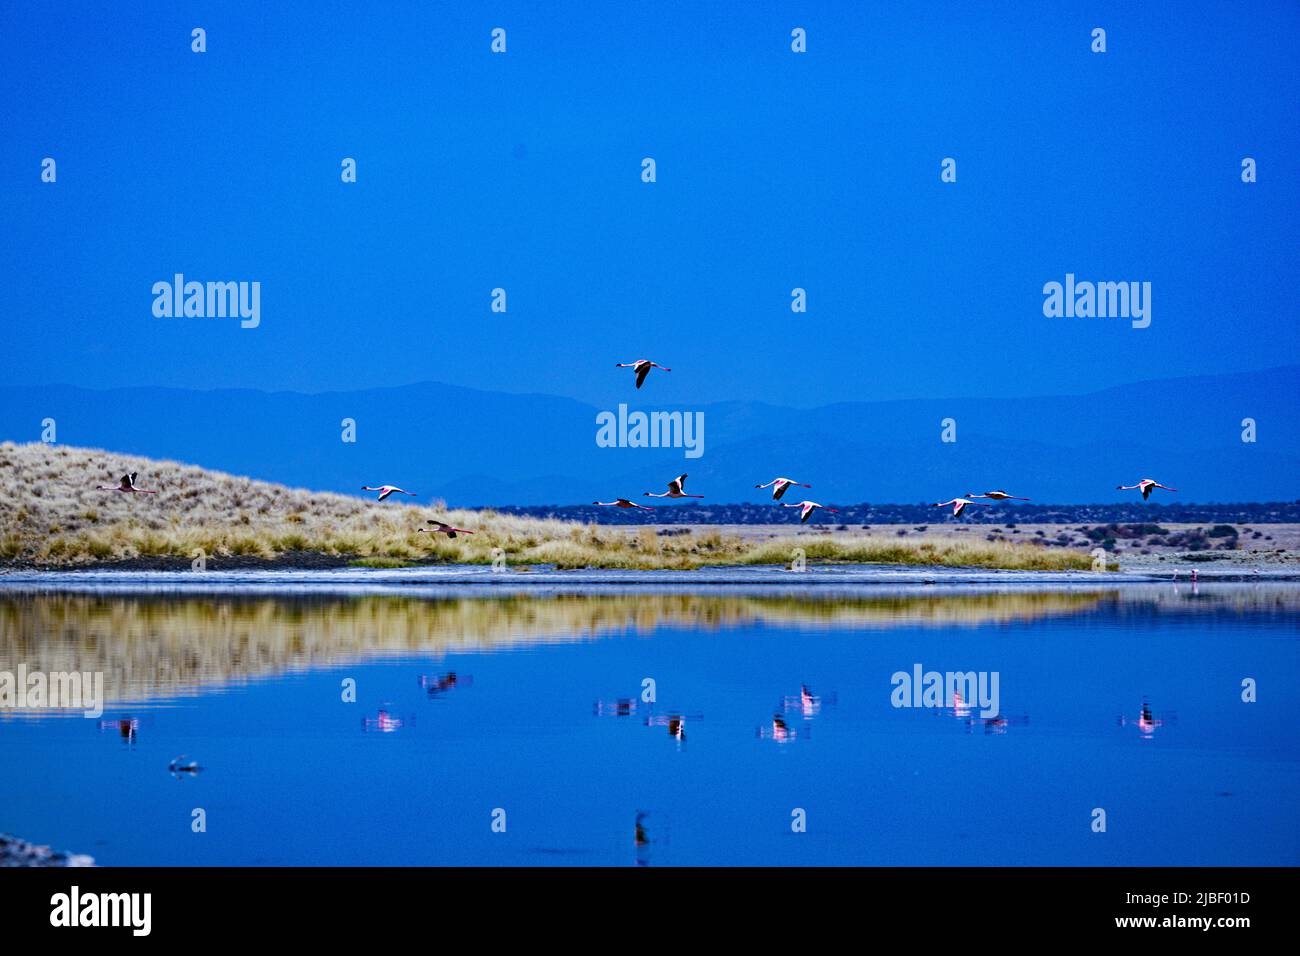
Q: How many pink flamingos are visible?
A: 11